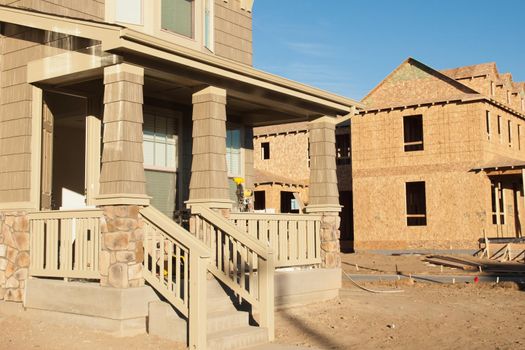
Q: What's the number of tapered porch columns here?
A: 3